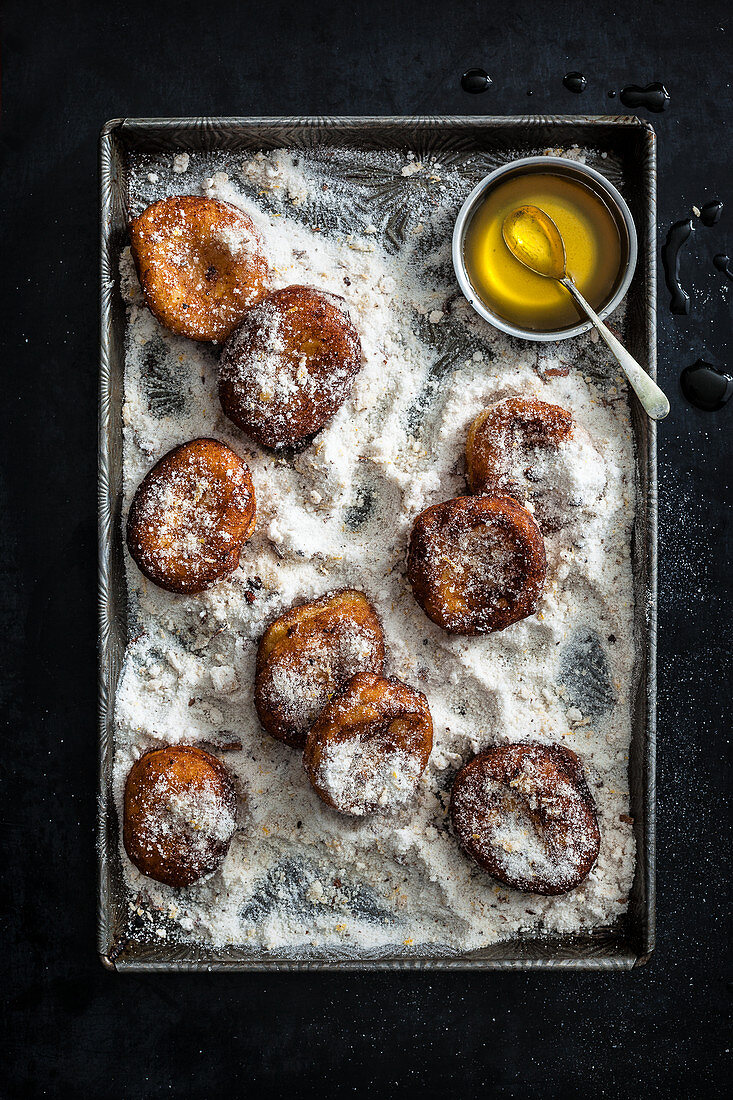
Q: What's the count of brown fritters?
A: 9